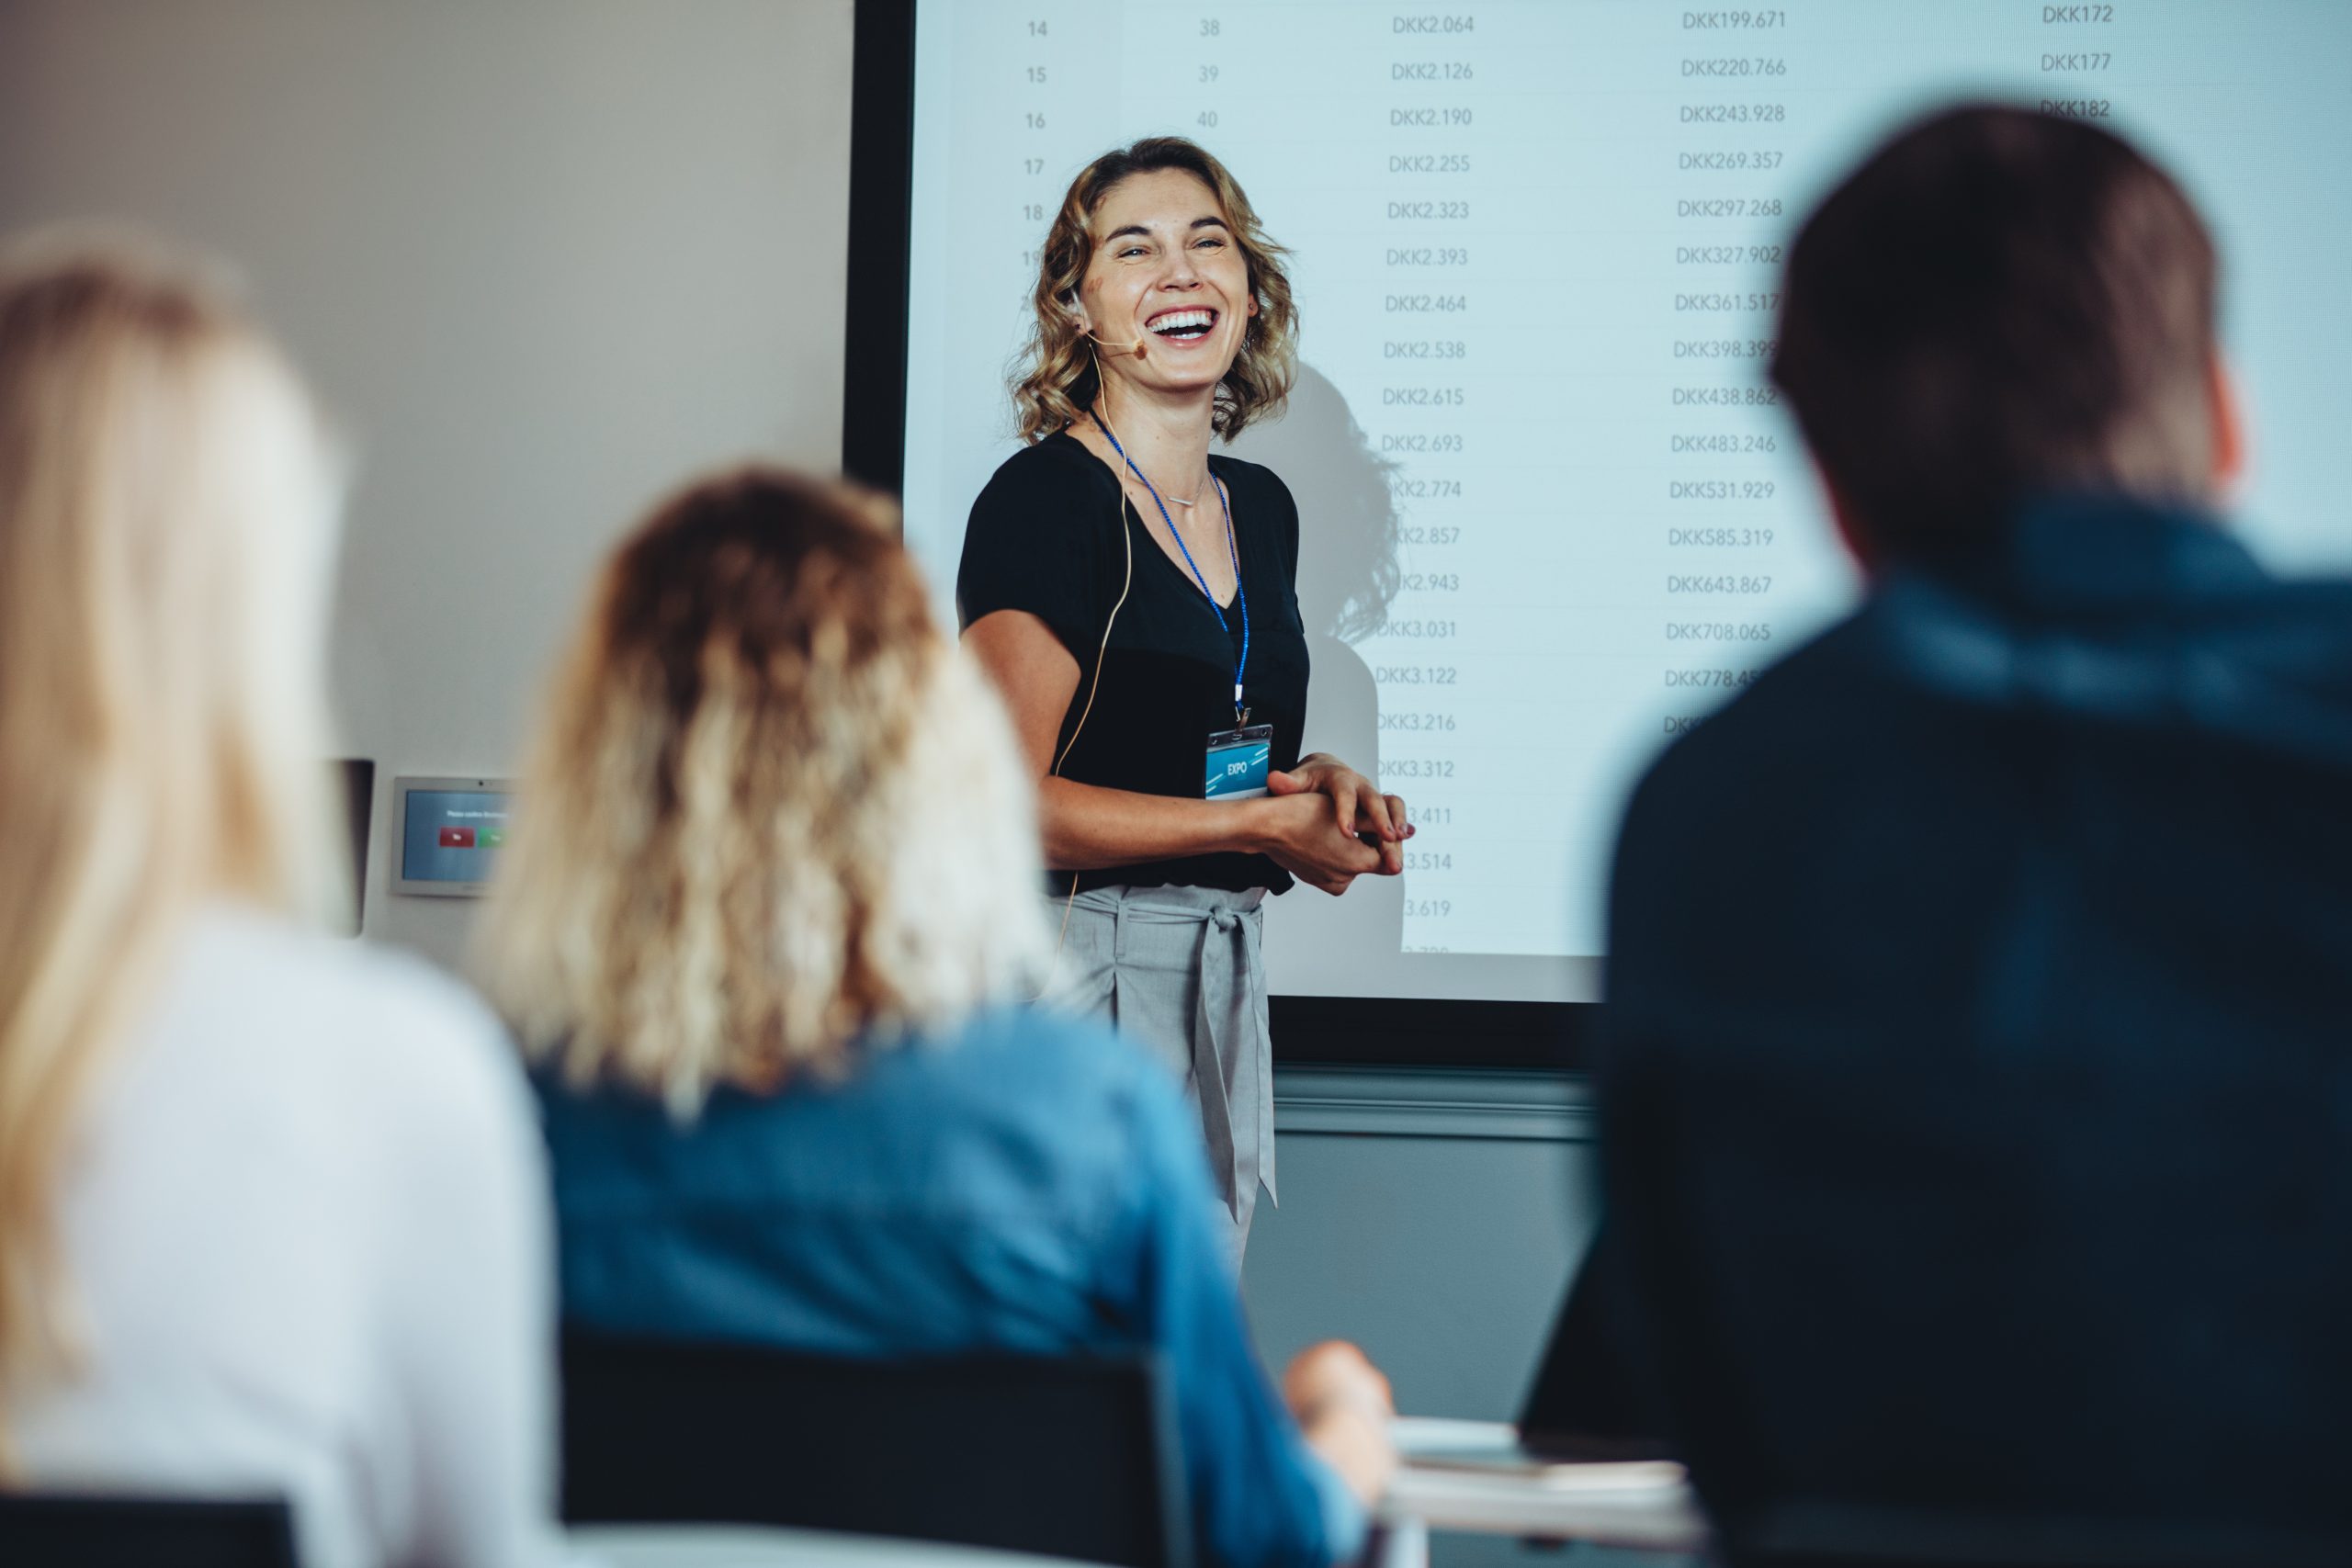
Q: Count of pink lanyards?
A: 0